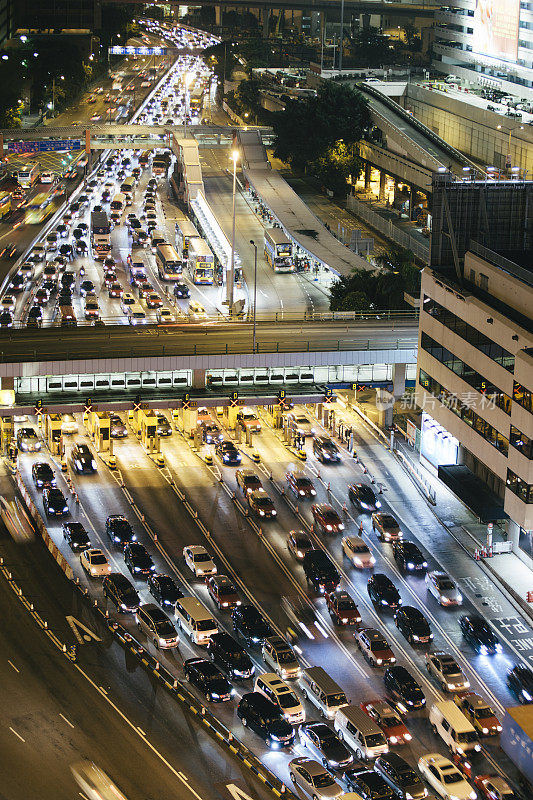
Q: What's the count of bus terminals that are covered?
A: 2